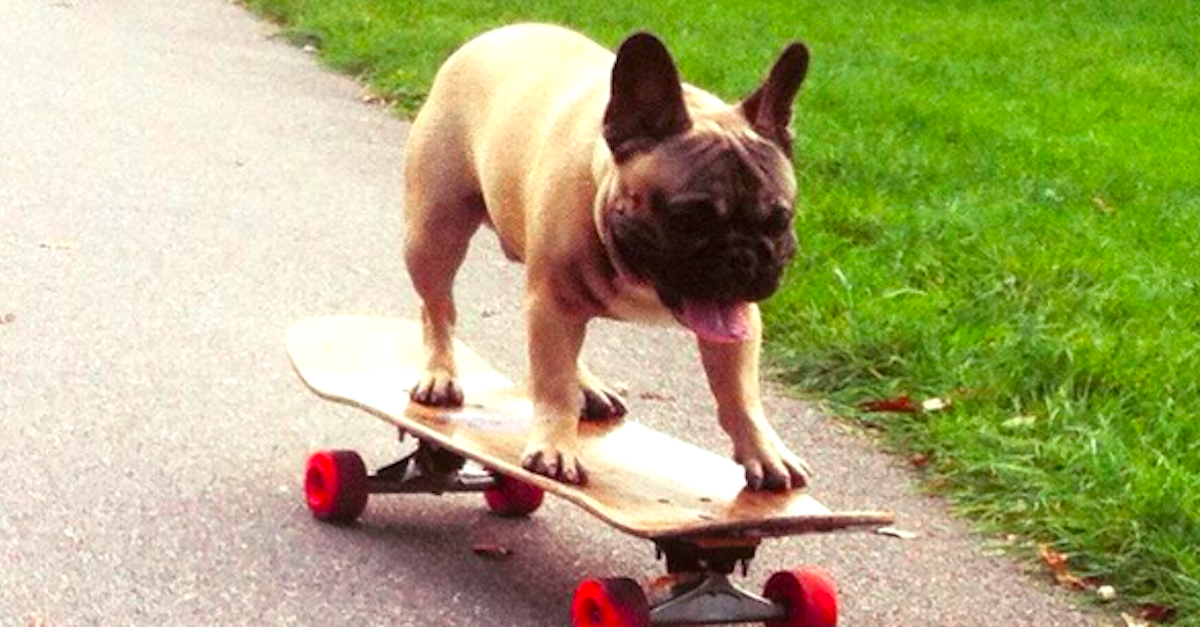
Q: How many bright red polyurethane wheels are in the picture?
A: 4